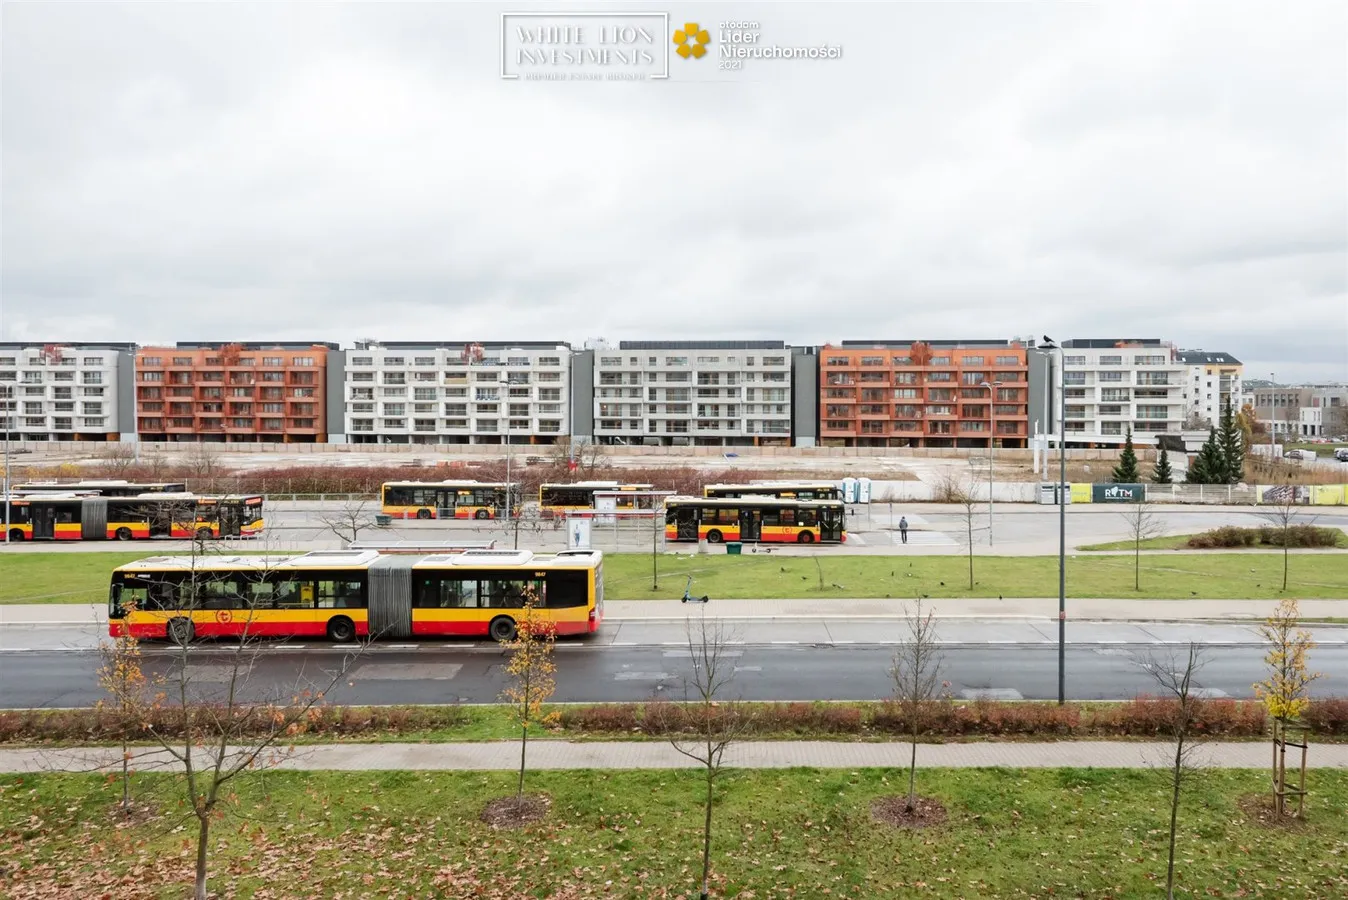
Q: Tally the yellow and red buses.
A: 7